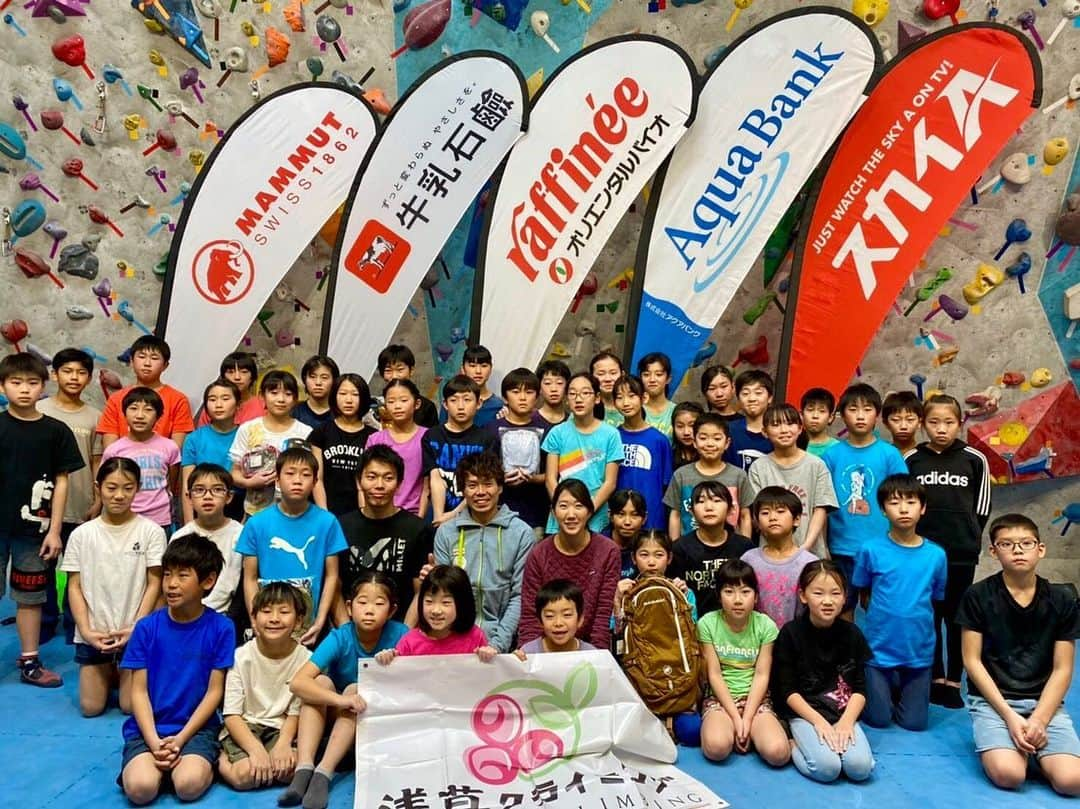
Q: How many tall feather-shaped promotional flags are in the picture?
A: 5